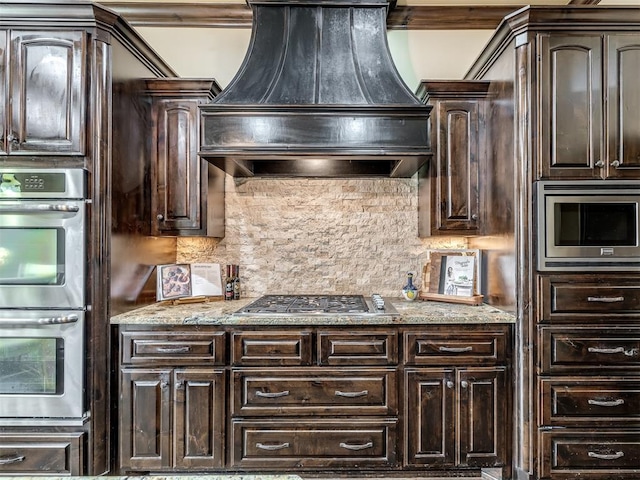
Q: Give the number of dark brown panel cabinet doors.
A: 10